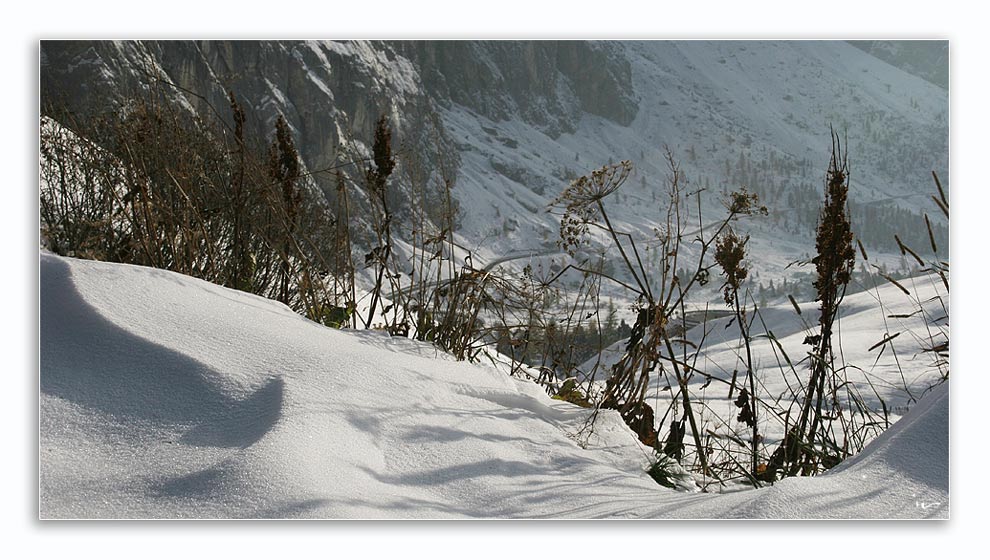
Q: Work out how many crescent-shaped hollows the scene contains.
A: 1